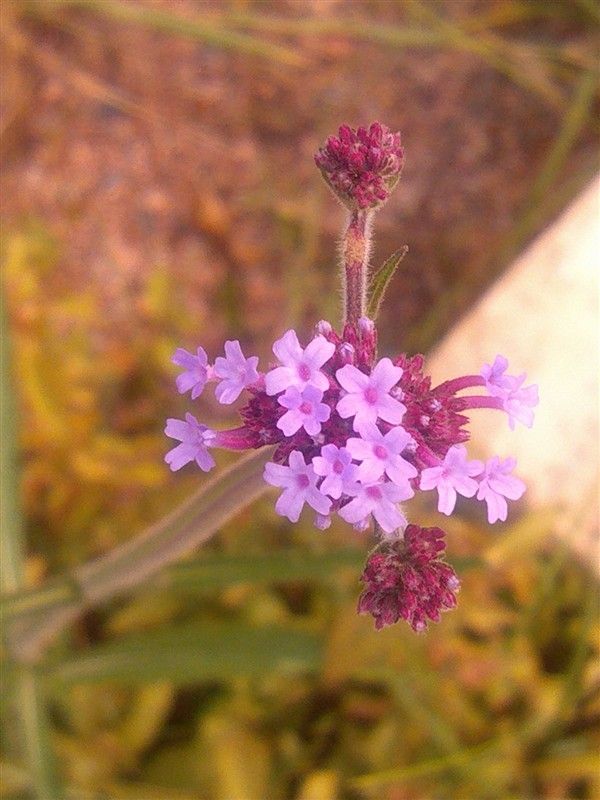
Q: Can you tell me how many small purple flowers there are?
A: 14